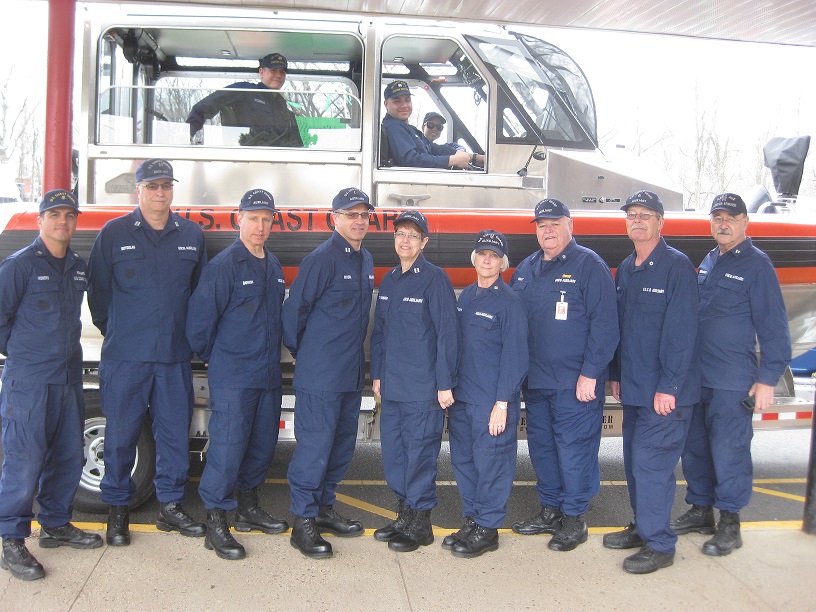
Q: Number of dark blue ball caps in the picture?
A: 12